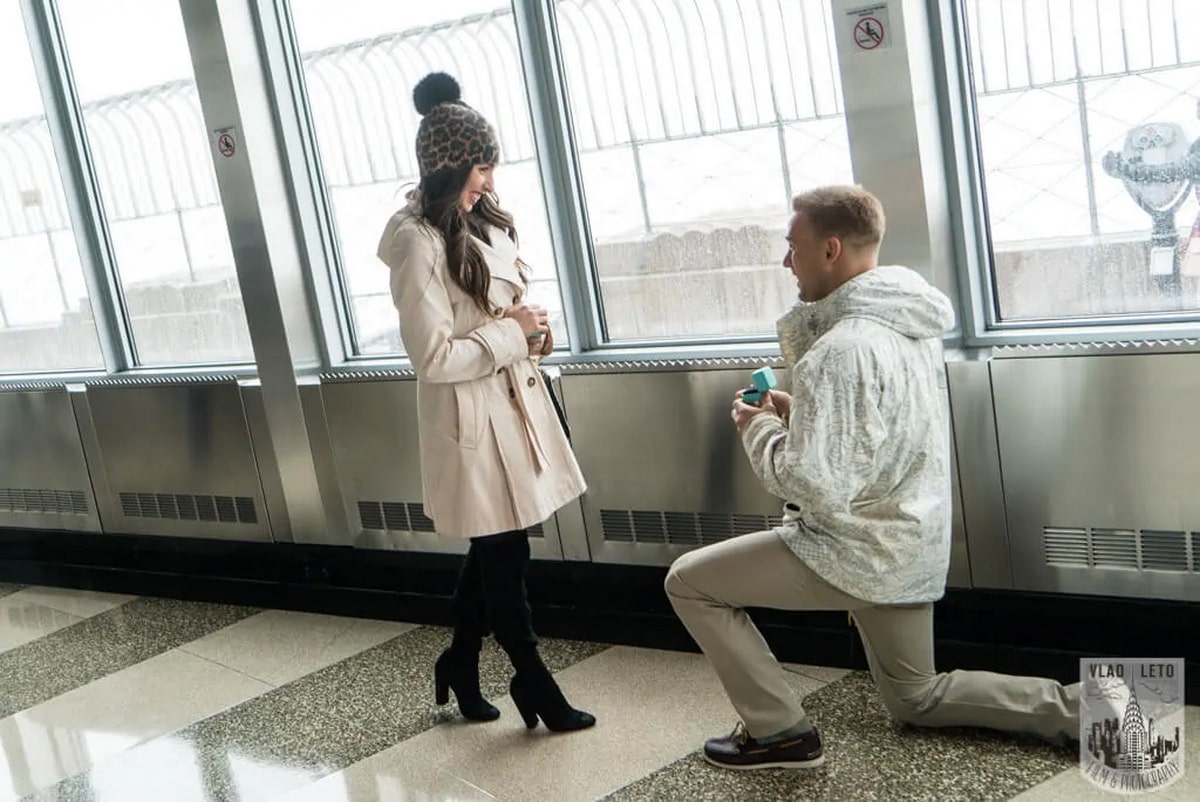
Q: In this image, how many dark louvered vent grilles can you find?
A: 5